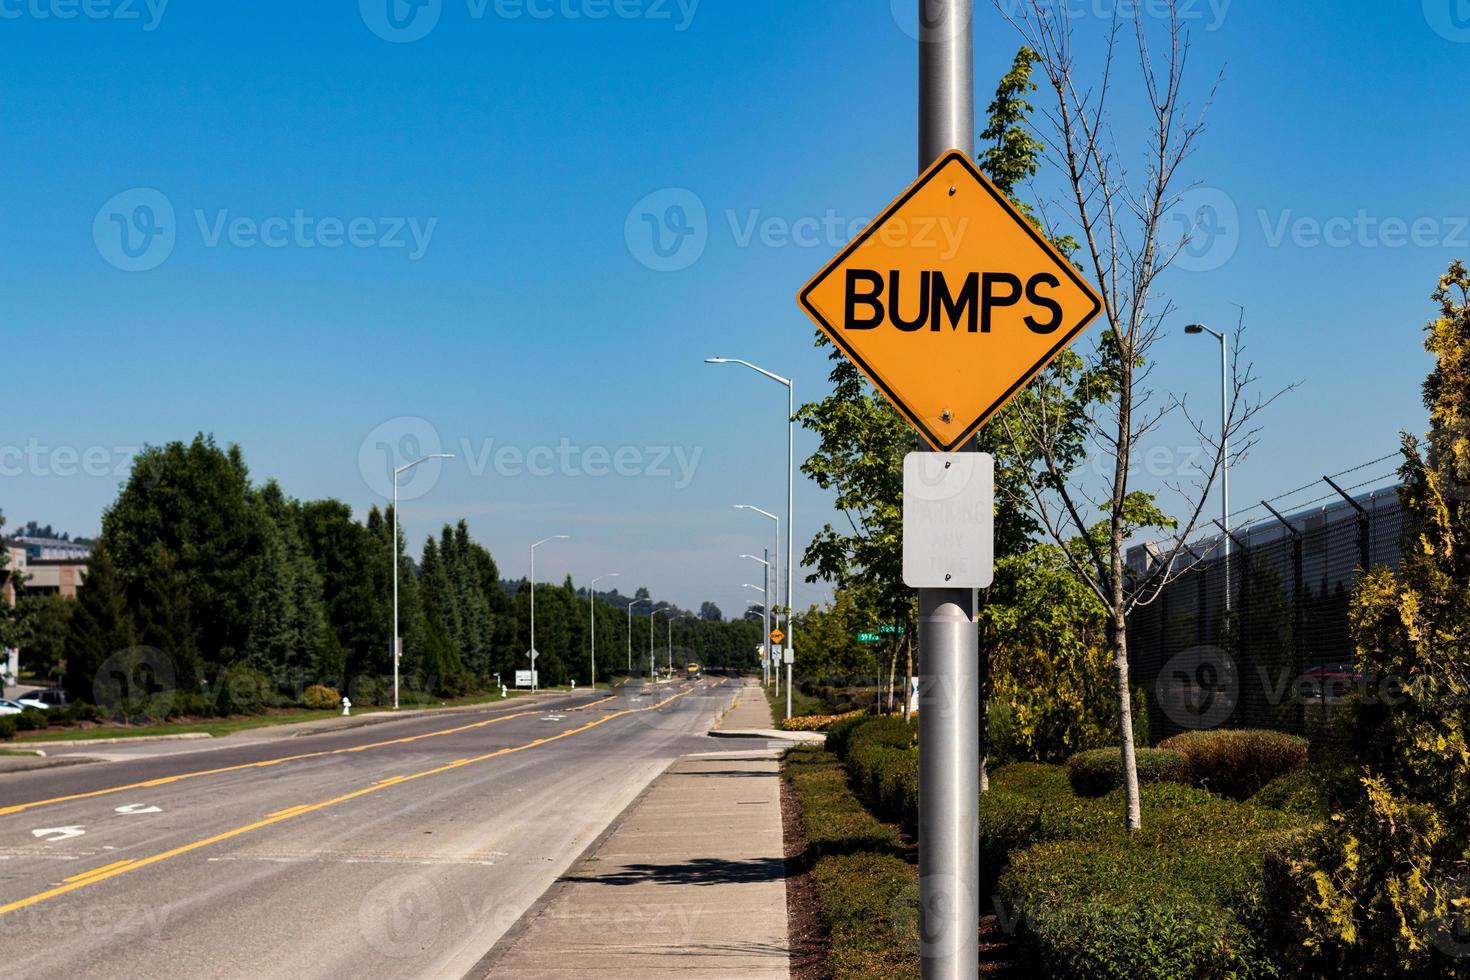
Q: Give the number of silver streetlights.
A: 13